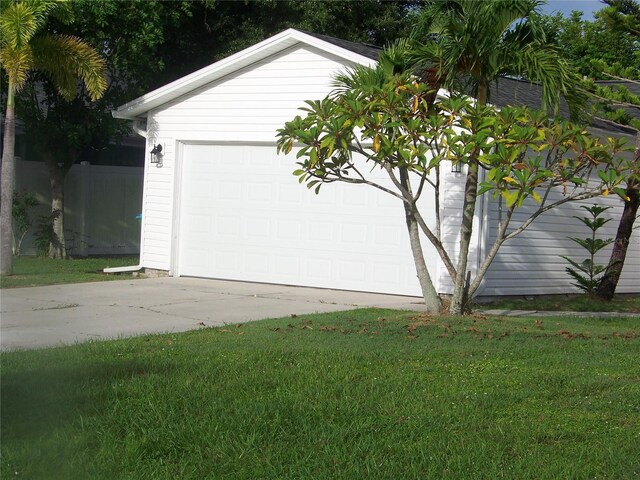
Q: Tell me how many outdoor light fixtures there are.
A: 2